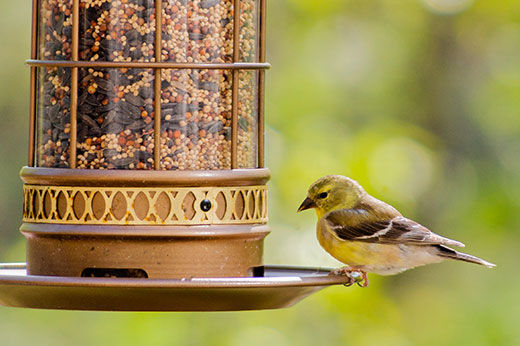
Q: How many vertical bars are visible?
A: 5